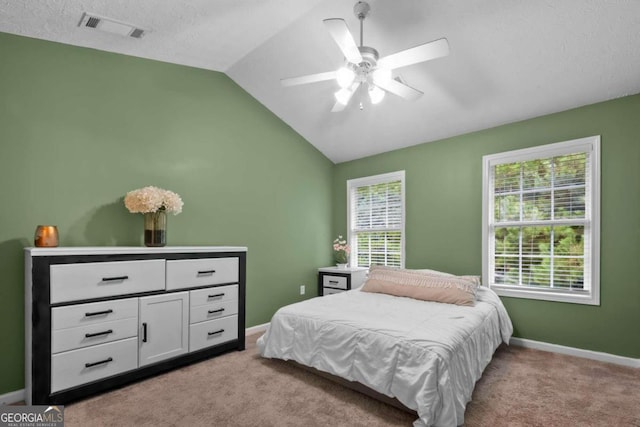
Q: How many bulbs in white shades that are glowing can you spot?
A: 4